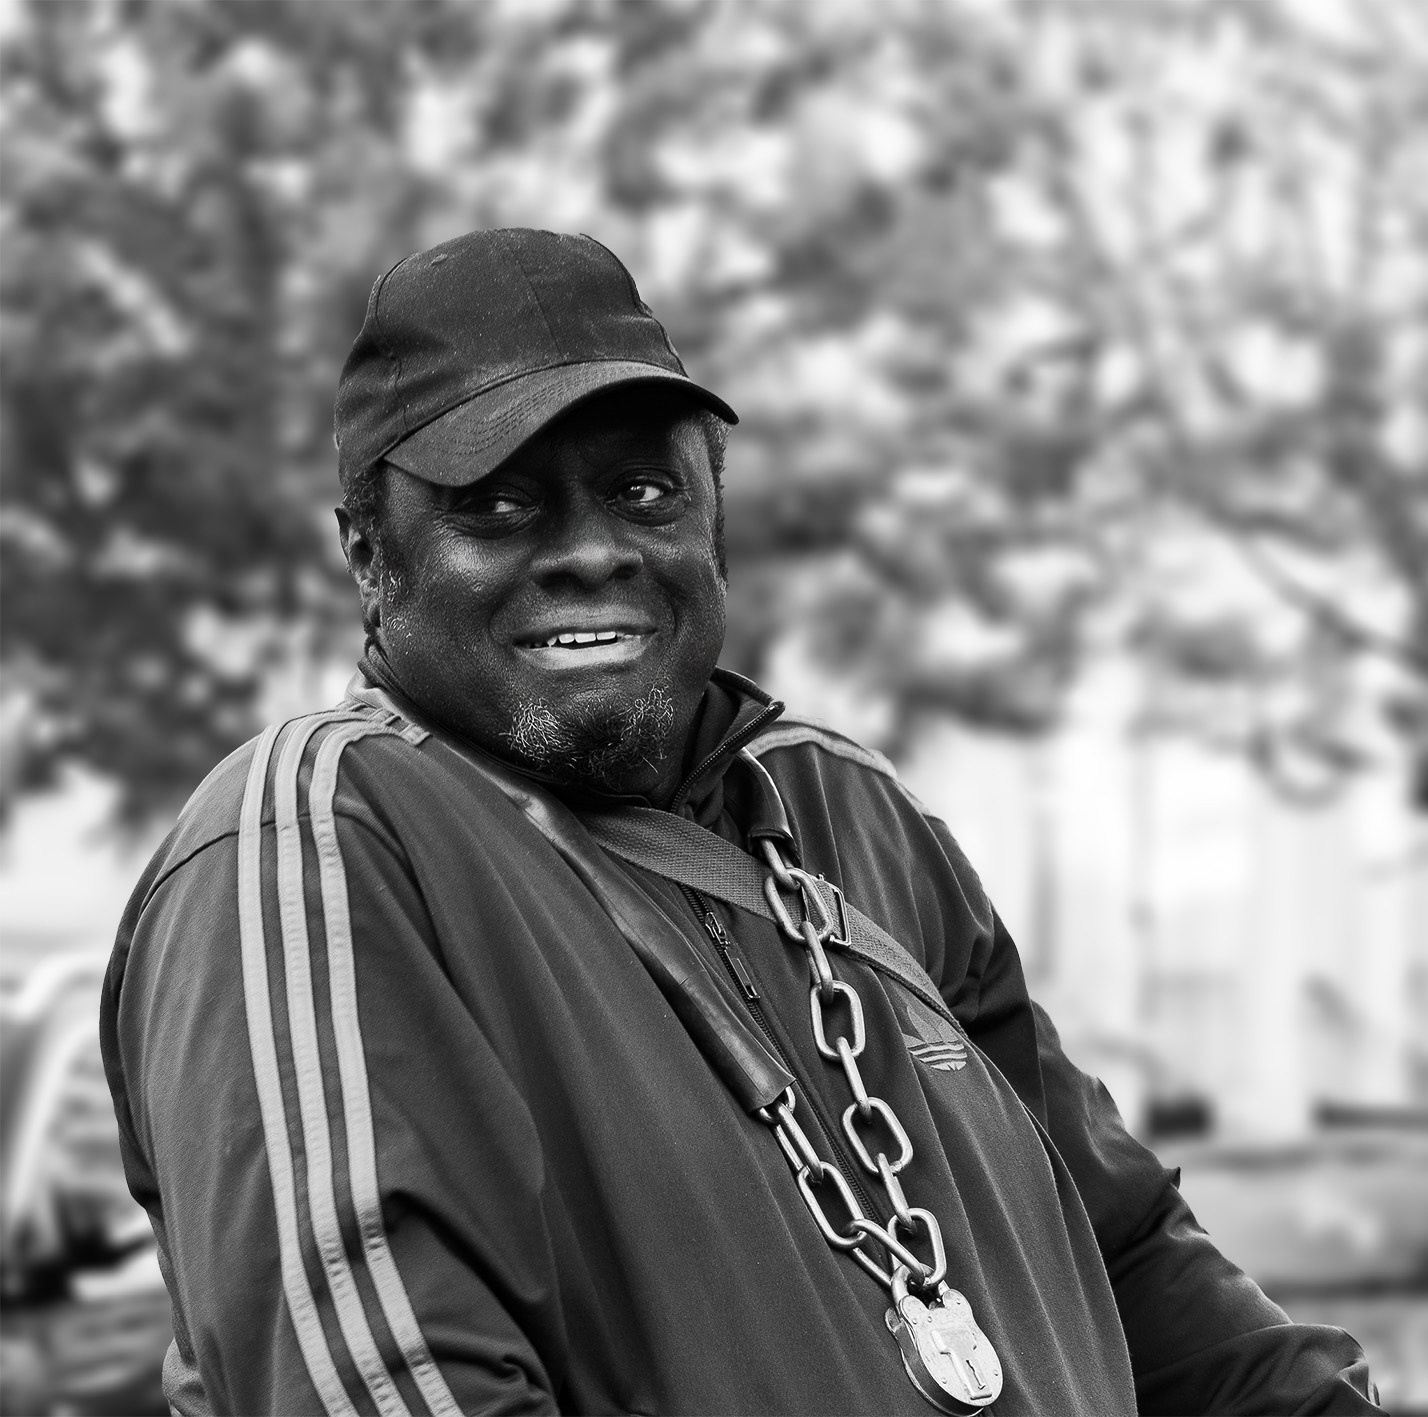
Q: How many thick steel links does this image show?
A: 12